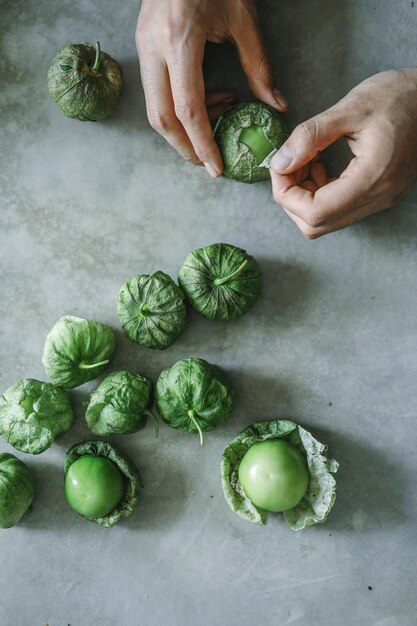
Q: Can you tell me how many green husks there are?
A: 11